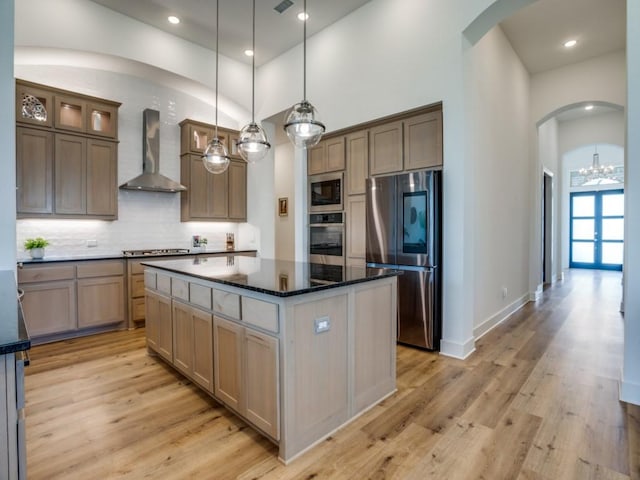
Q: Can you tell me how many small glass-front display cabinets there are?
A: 6